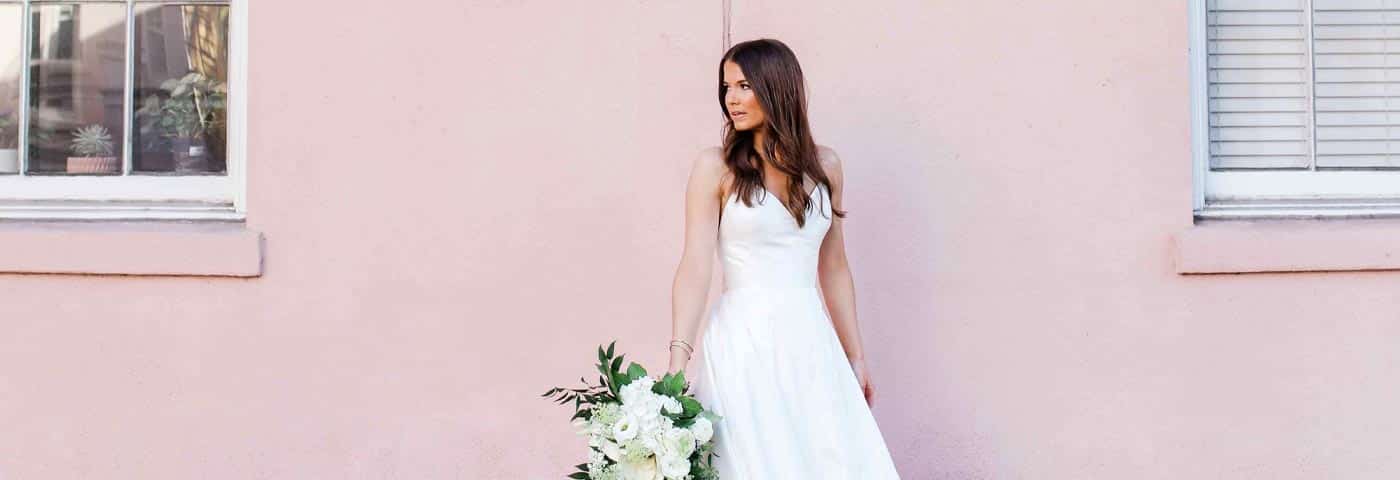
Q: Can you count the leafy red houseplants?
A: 0